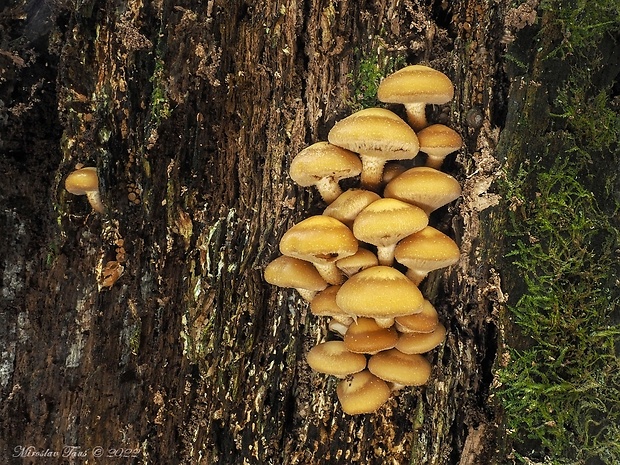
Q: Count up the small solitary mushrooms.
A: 1